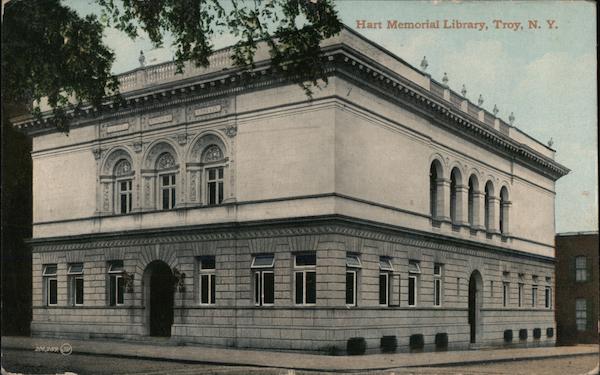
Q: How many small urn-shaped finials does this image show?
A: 8